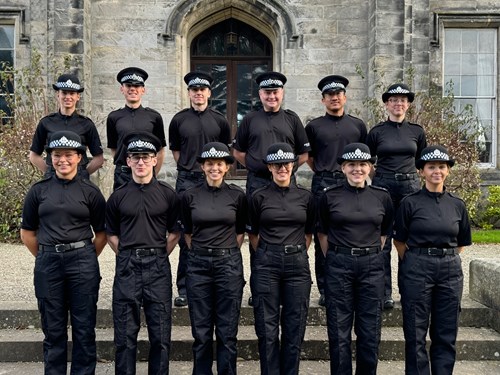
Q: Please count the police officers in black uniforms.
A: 12